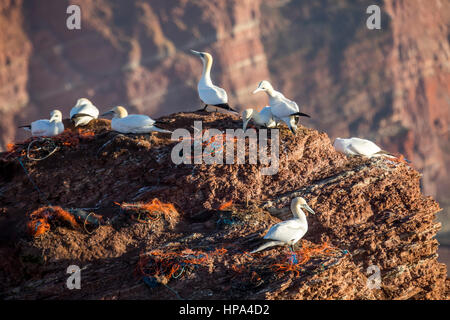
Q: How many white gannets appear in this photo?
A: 8